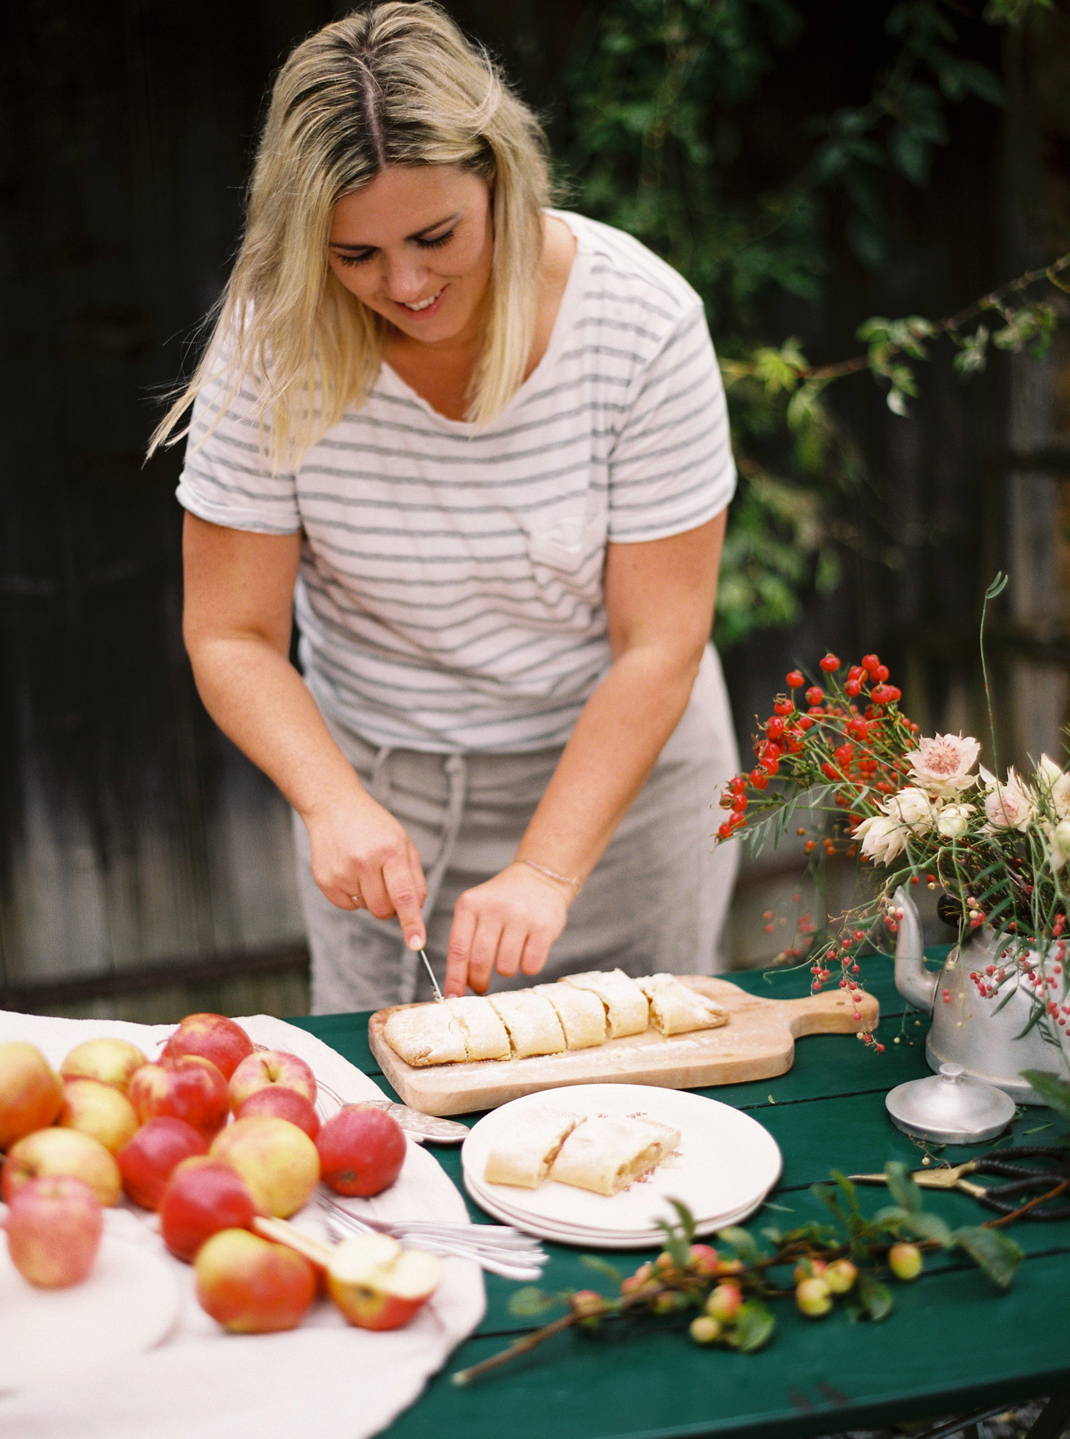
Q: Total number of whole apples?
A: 14